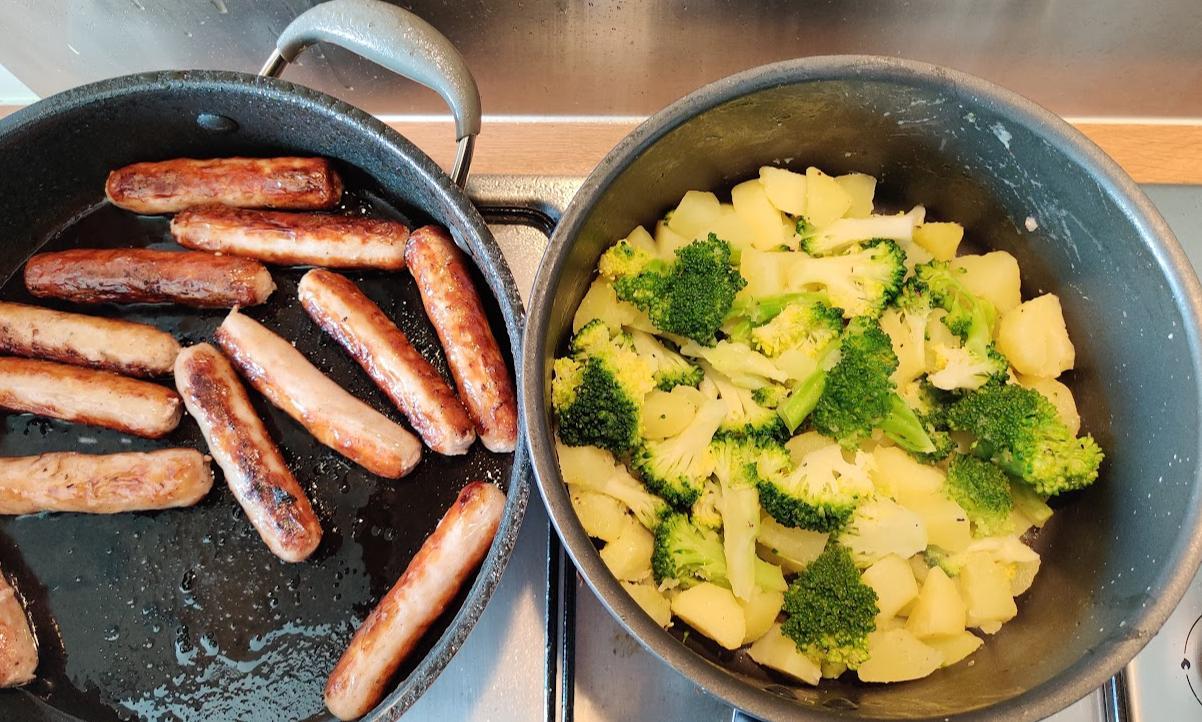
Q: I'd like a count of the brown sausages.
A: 12